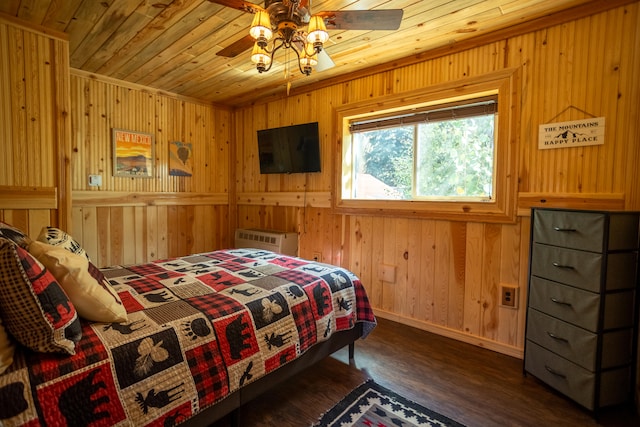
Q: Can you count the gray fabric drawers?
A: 5